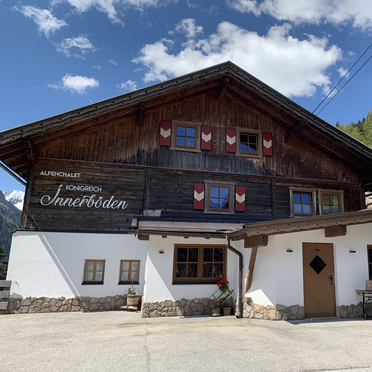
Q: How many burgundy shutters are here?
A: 6